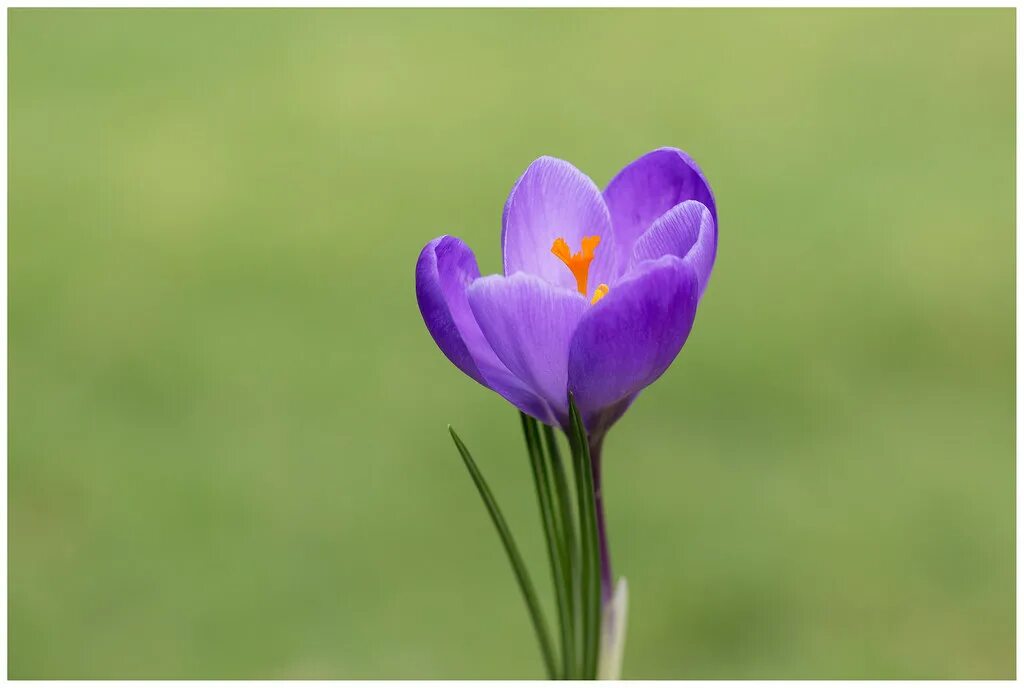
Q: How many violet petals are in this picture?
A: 6